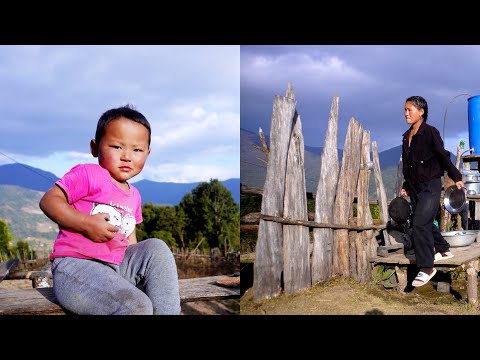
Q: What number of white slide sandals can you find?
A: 2